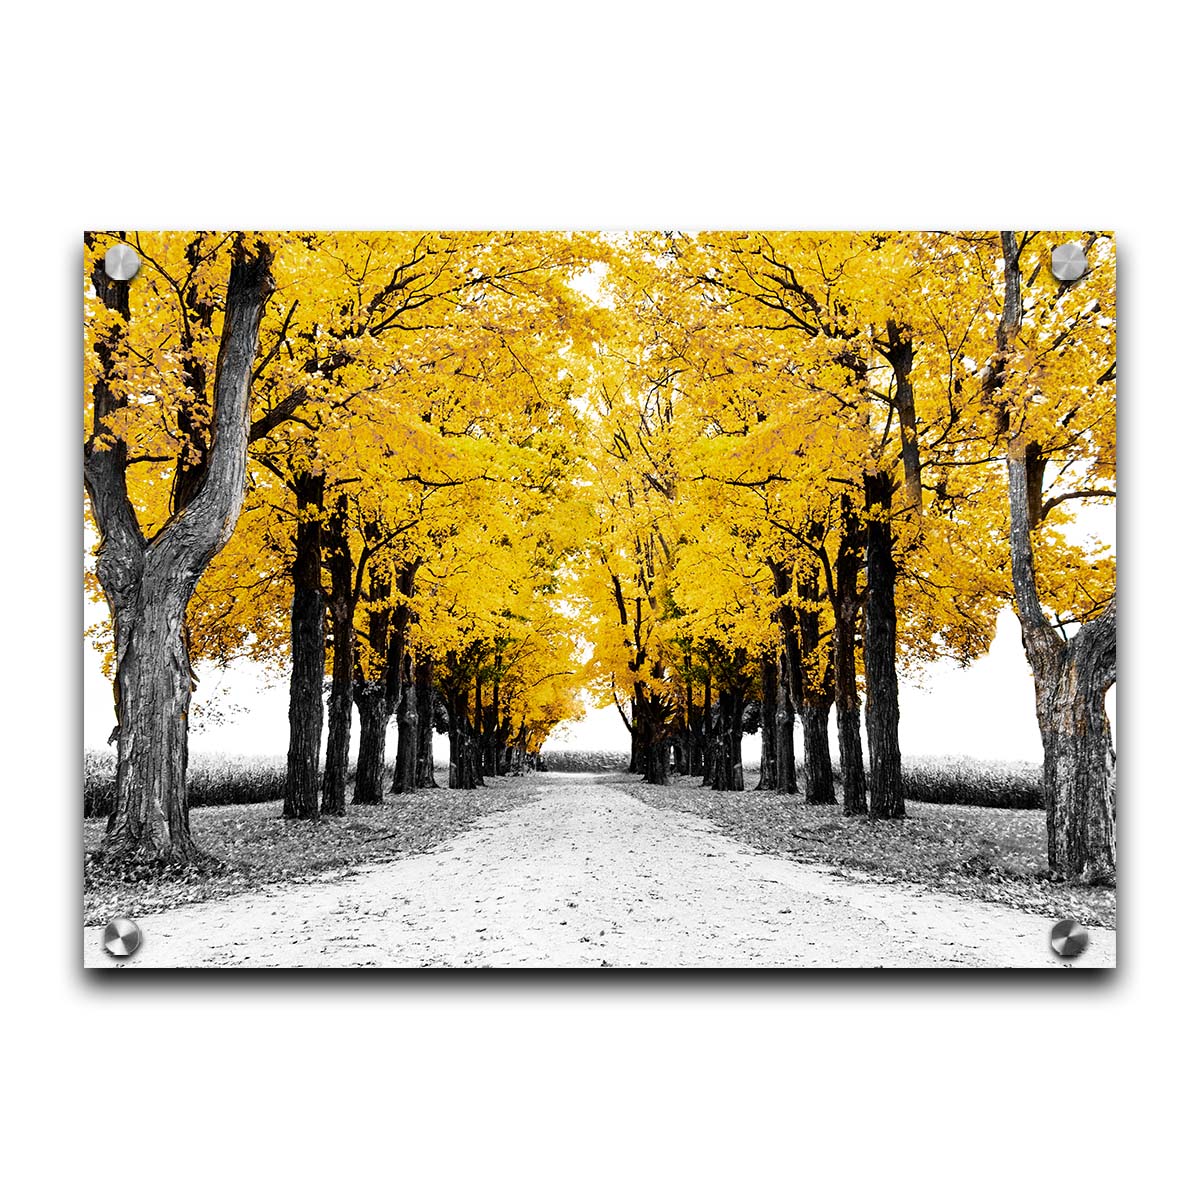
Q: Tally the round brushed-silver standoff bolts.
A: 4